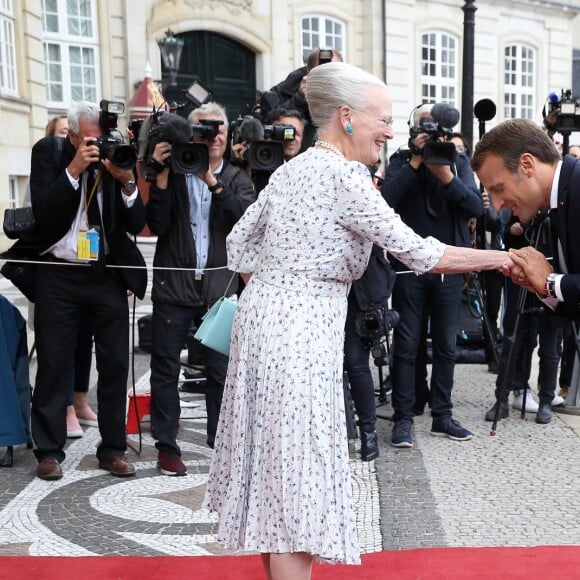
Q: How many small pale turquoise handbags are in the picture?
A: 1